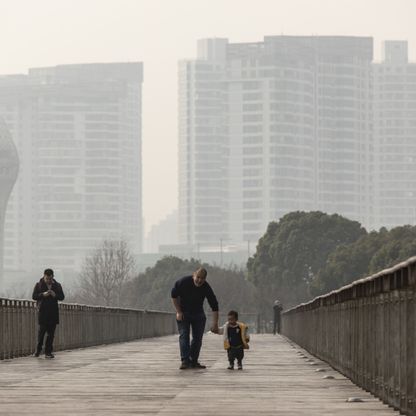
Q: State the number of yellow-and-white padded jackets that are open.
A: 1